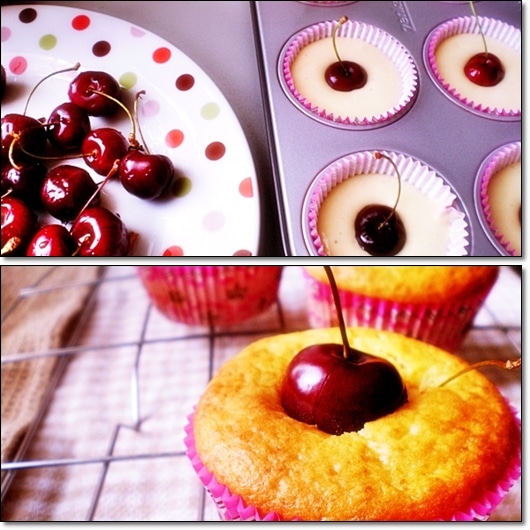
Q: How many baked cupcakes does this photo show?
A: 3